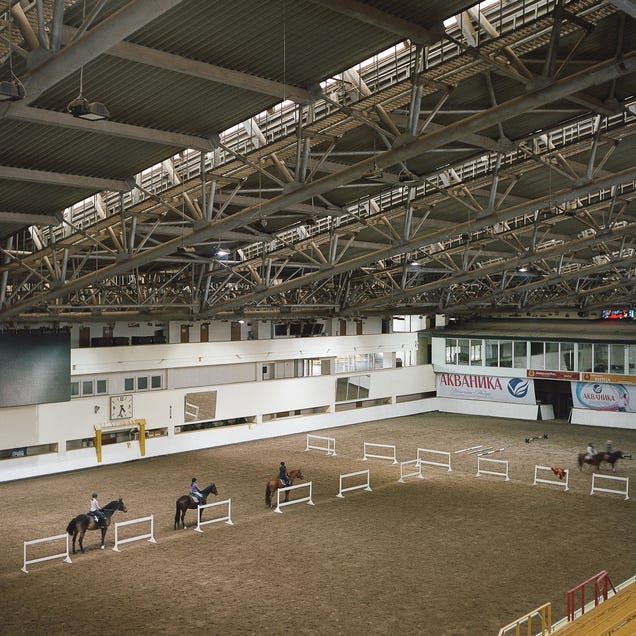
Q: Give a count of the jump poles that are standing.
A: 12